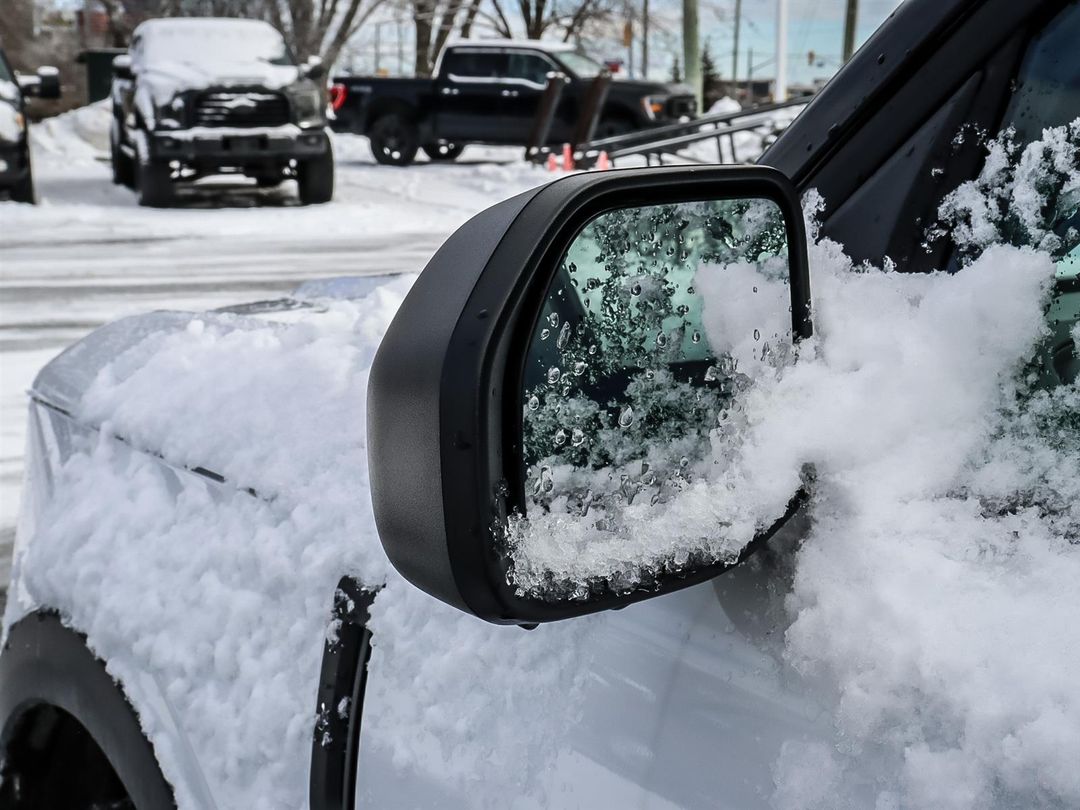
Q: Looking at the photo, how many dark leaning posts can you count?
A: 2